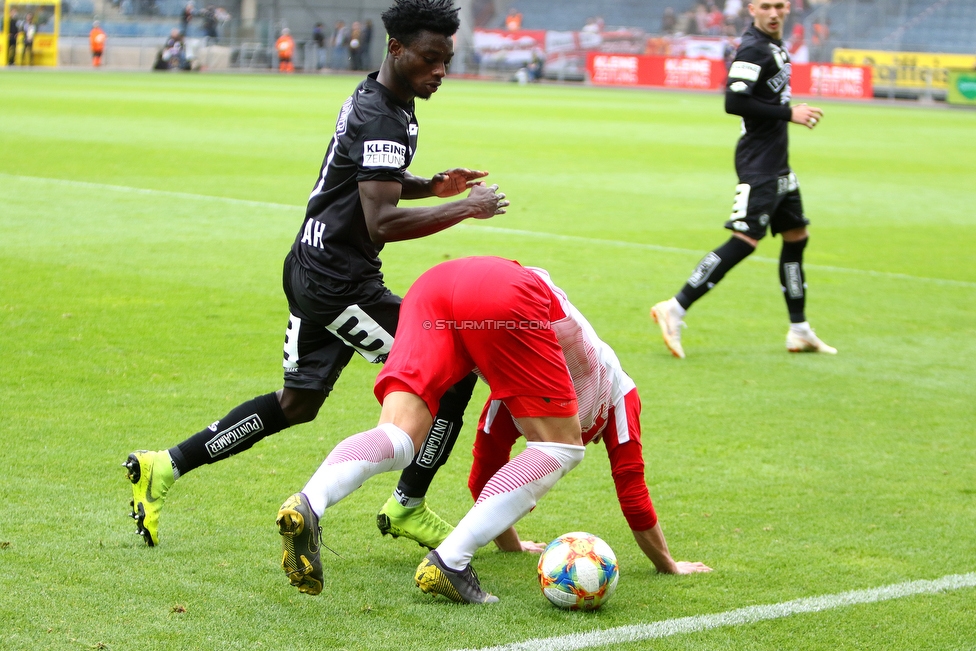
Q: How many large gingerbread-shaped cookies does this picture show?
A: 0